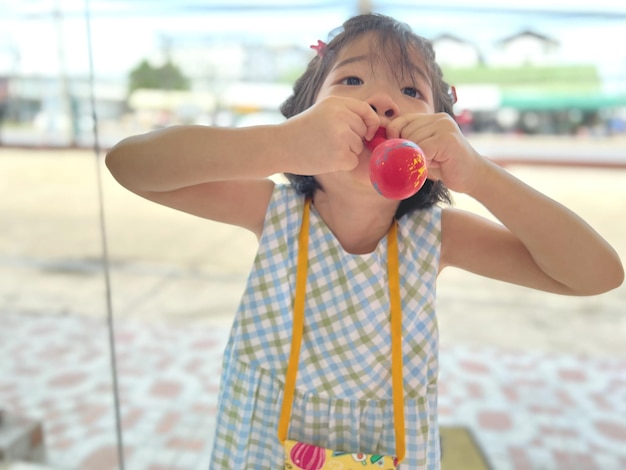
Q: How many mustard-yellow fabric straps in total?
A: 2